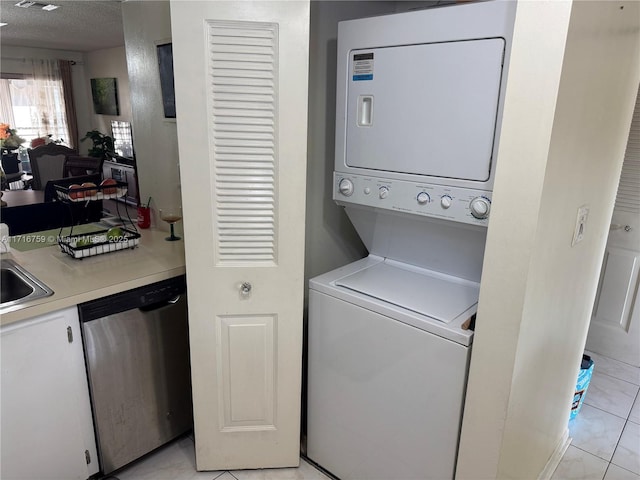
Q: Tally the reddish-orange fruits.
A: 3